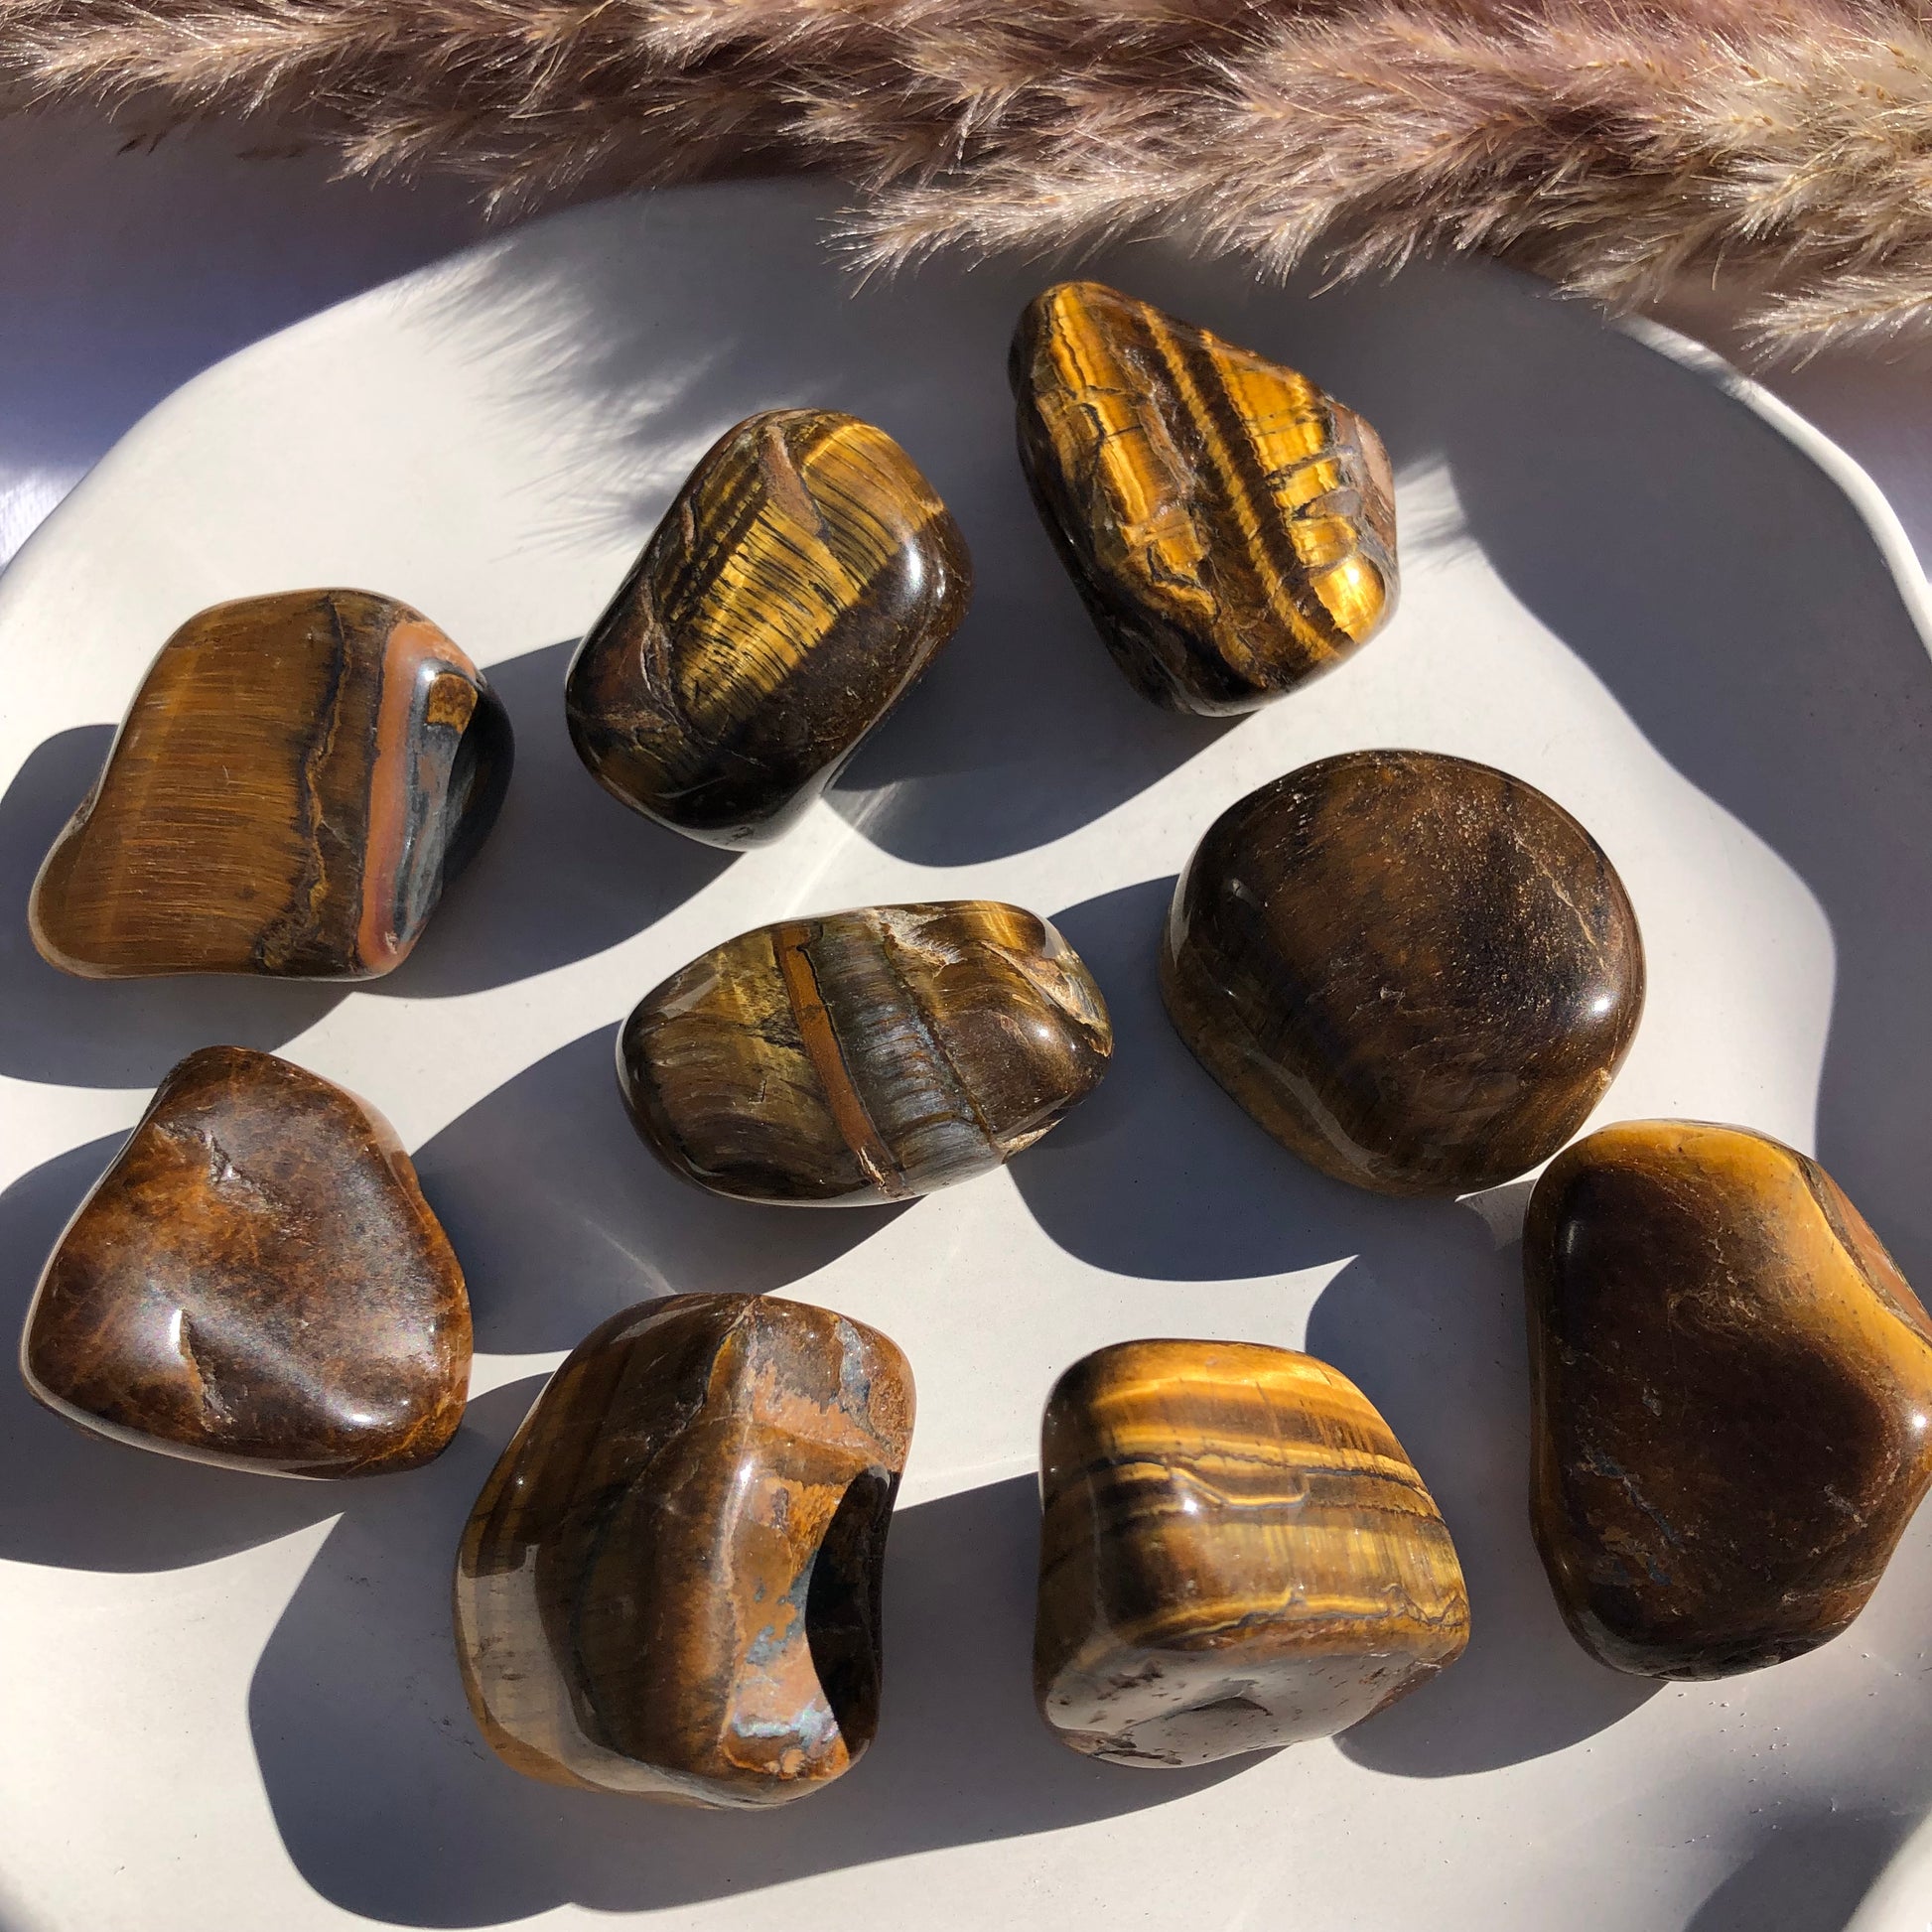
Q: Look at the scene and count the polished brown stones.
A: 9